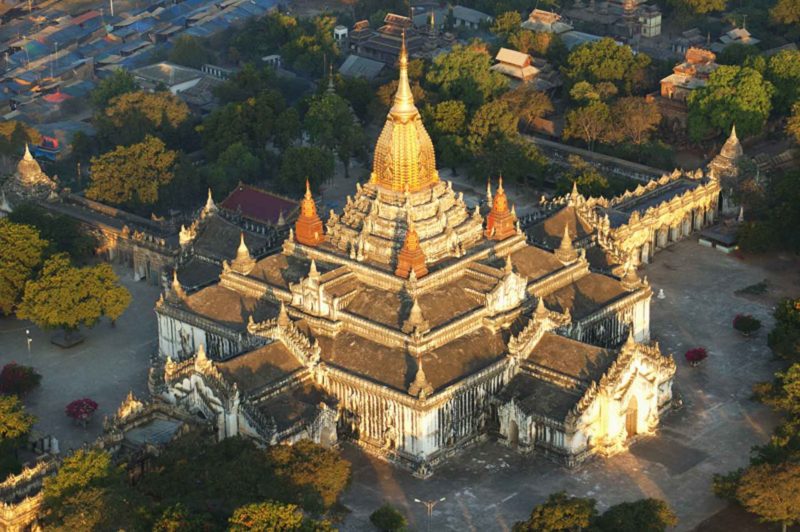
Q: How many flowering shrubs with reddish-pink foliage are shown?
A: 4